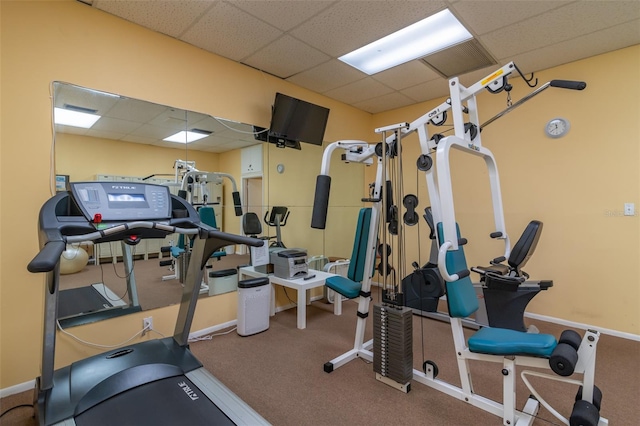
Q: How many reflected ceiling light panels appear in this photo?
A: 2